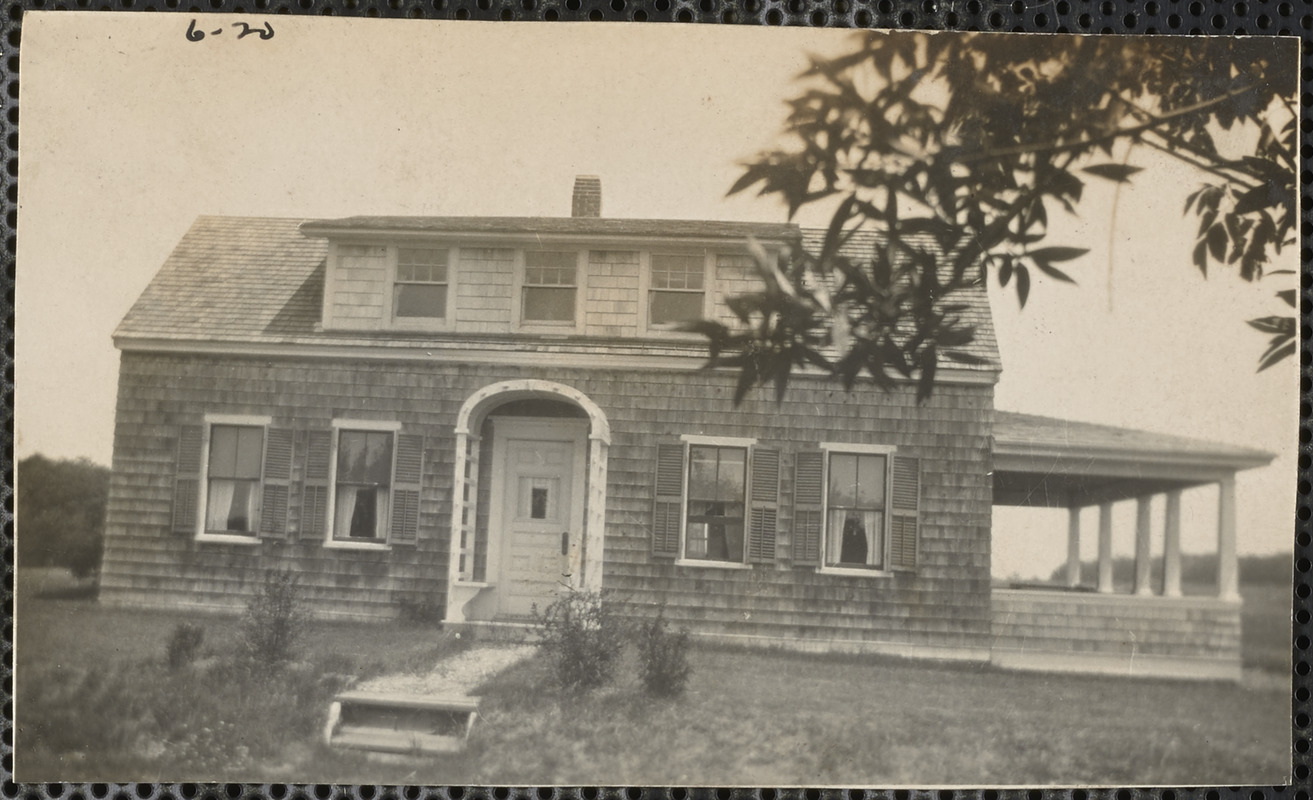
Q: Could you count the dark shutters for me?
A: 8